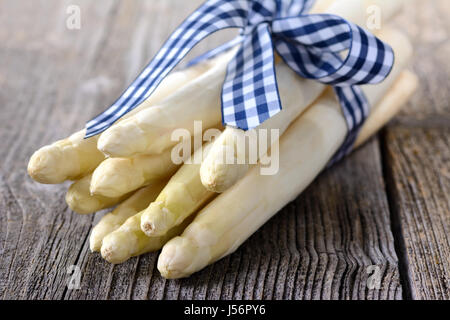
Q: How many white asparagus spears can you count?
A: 9